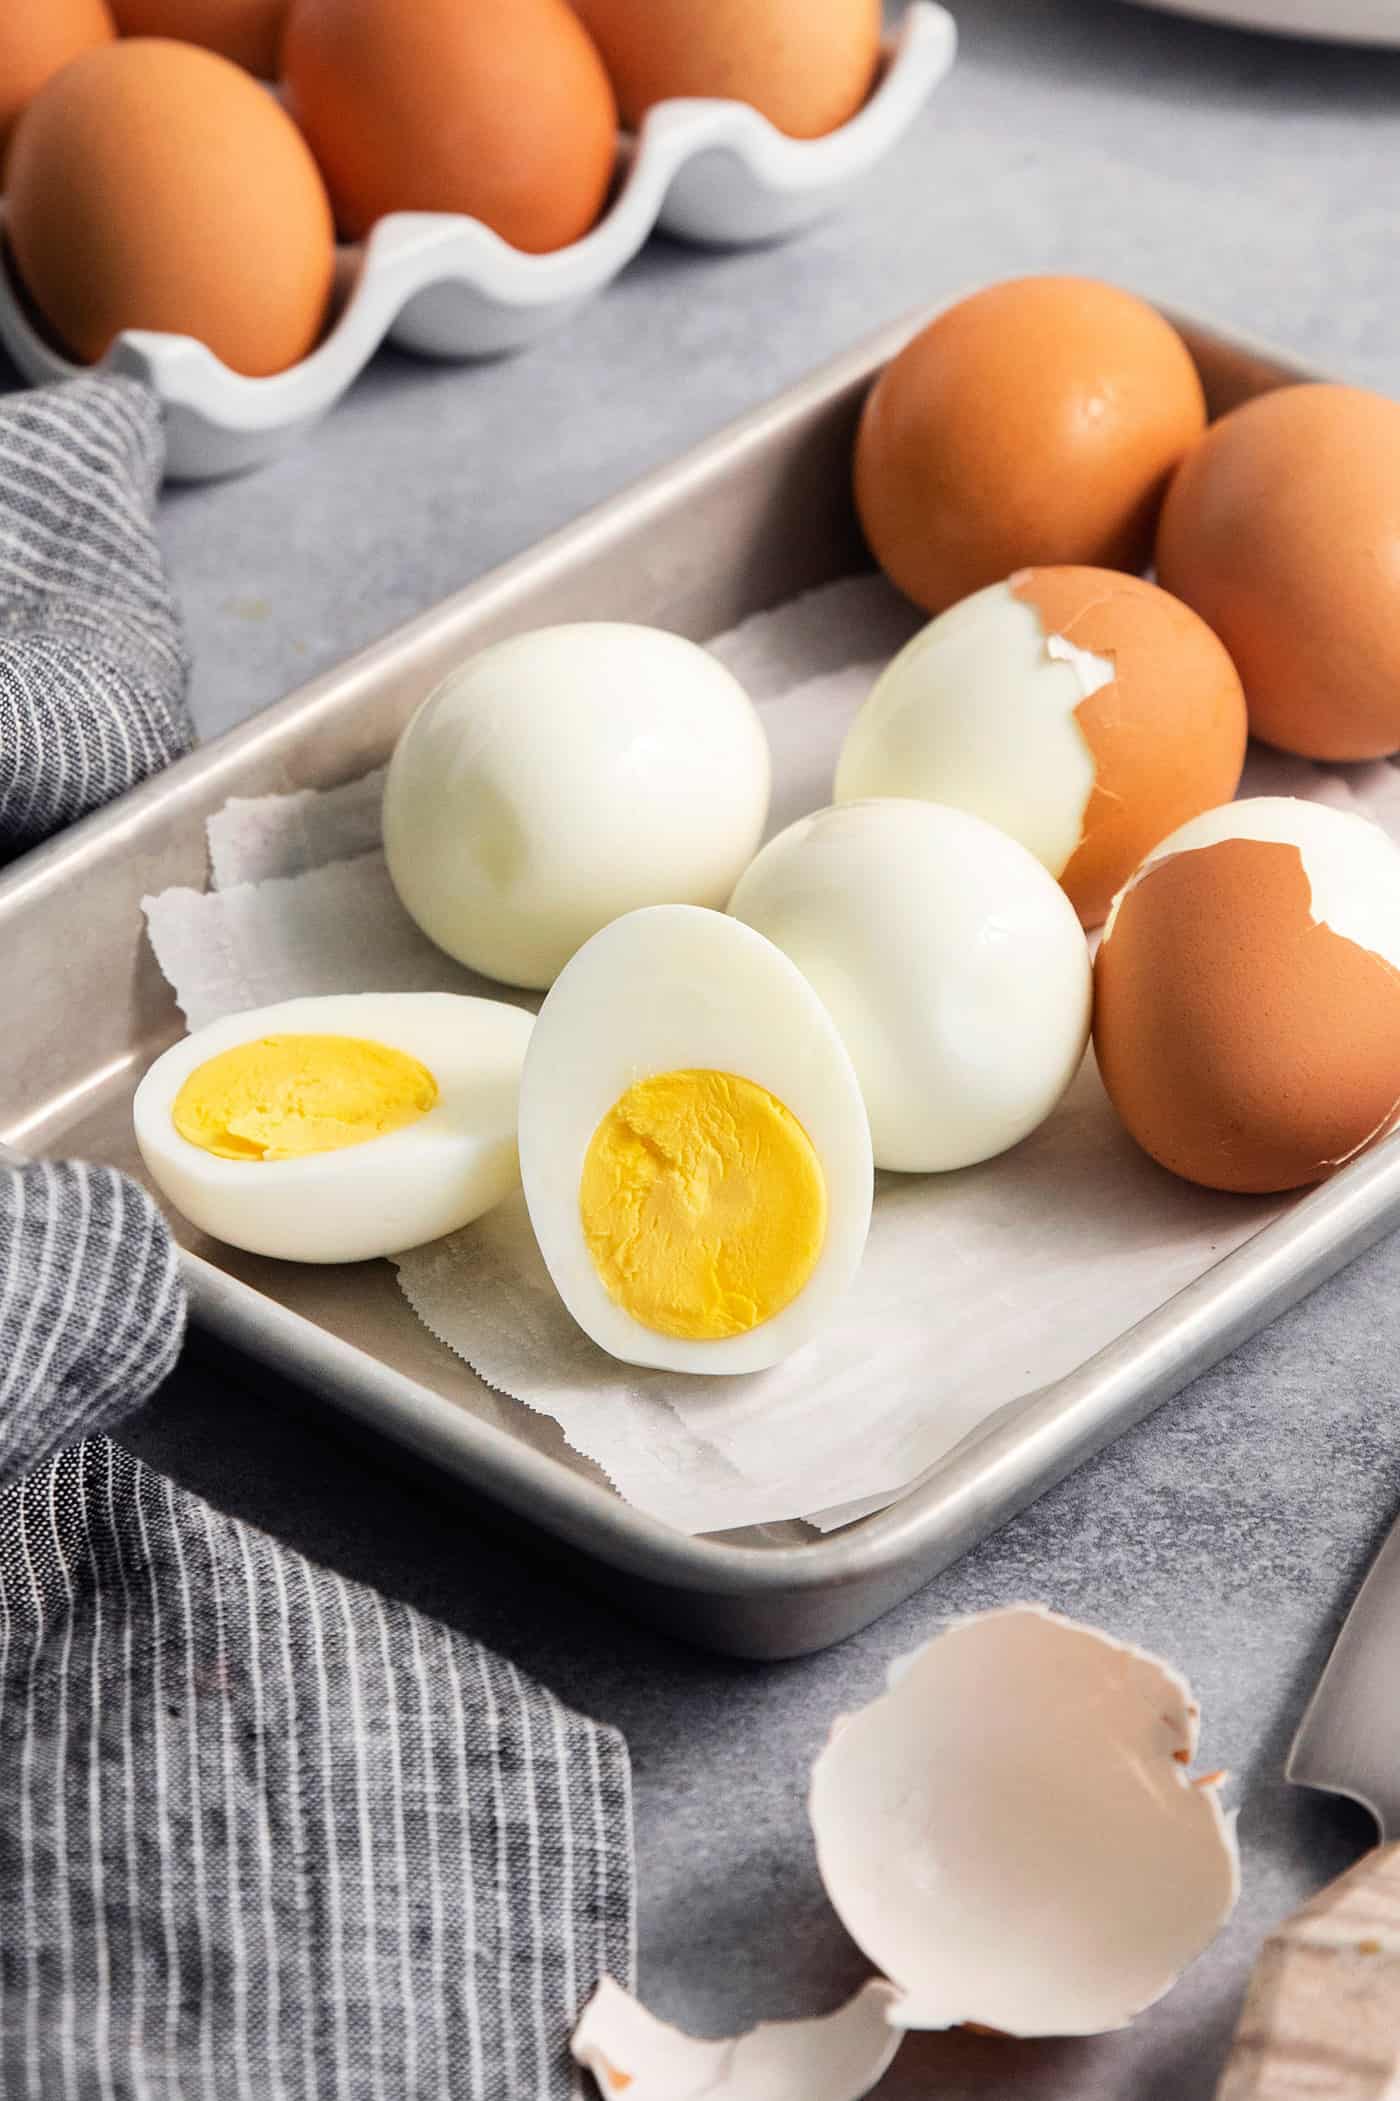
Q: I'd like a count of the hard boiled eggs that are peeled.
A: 3